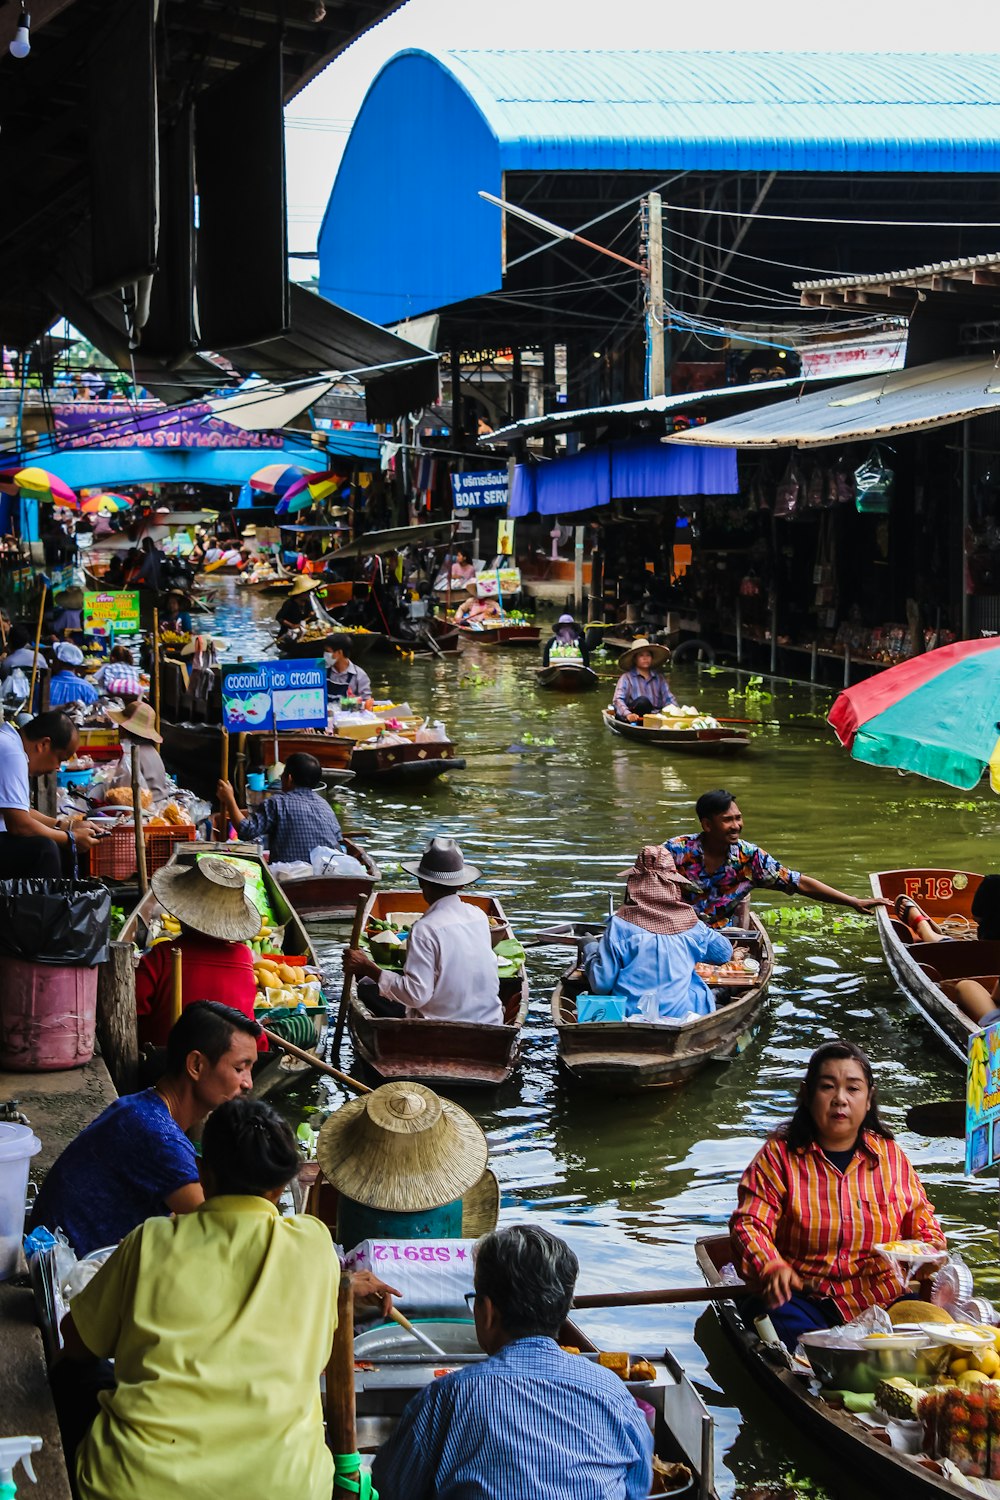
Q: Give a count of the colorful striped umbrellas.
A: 5